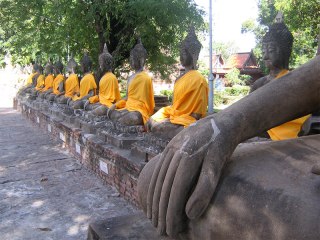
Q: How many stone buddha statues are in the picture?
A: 11